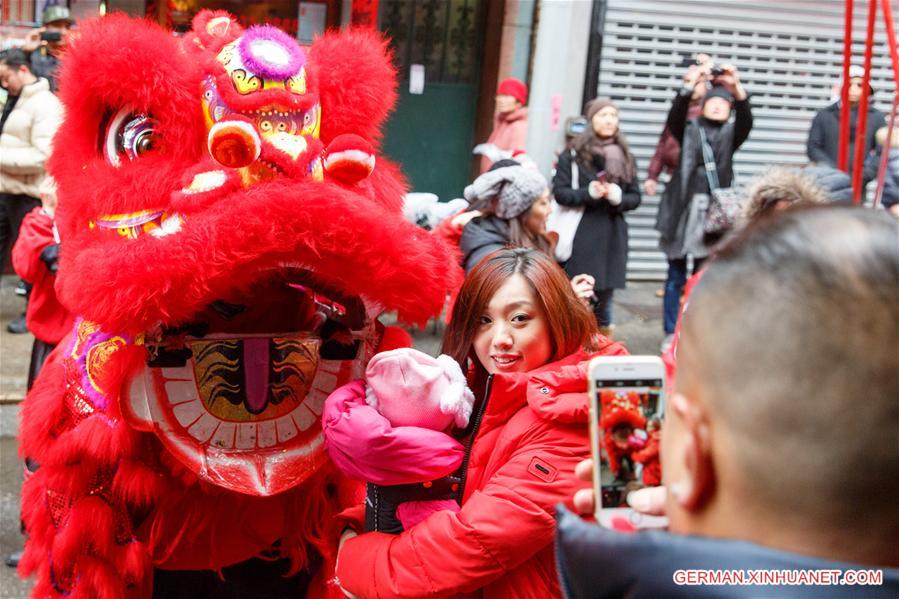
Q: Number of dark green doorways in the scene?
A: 1